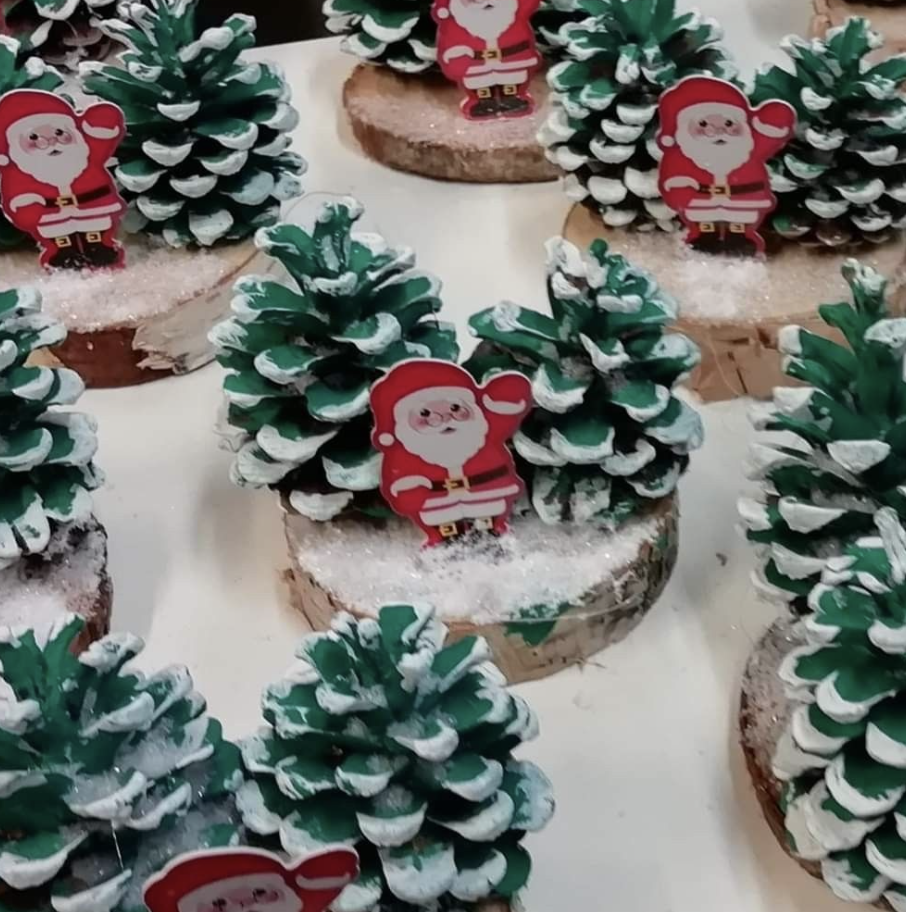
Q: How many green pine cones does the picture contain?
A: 14